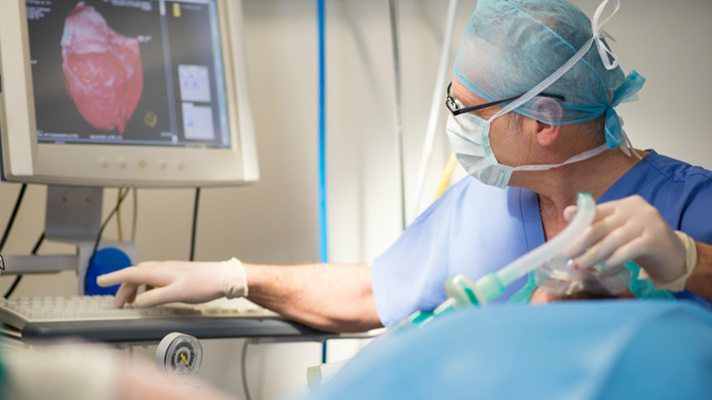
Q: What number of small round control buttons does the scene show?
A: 5